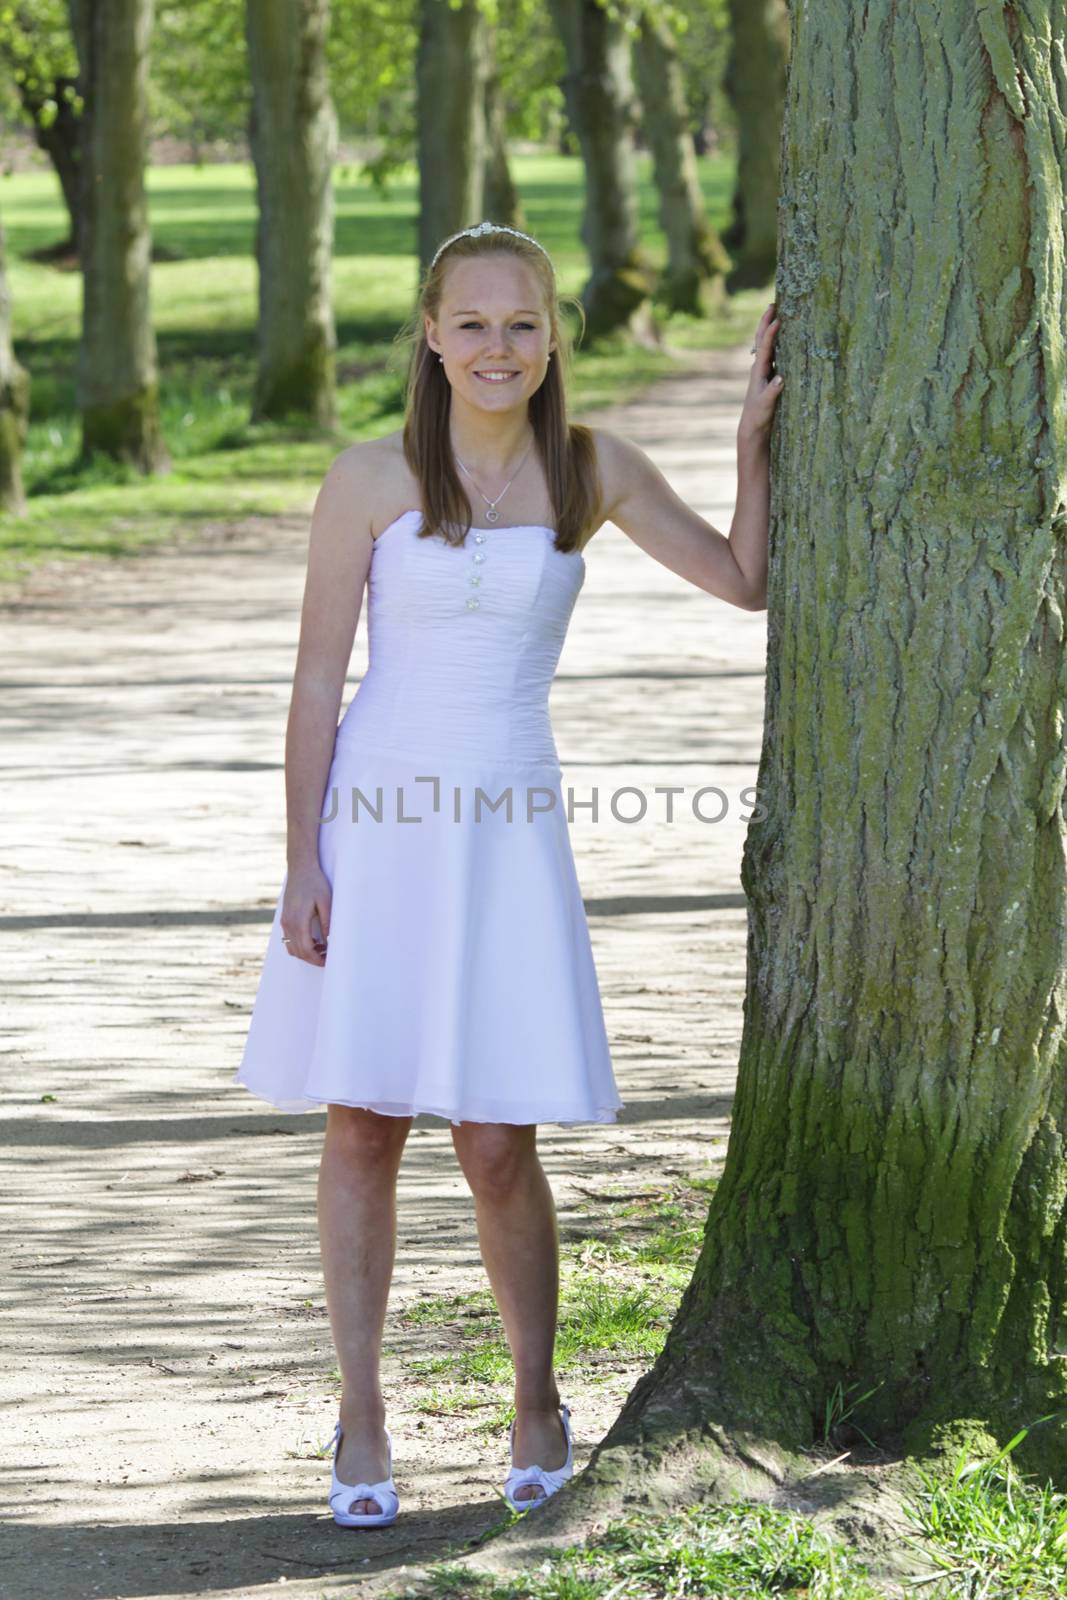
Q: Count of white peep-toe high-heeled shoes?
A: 2